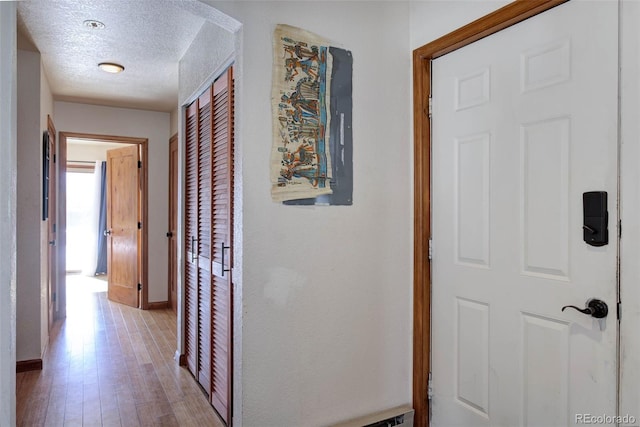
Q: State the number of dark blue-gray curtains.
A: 1